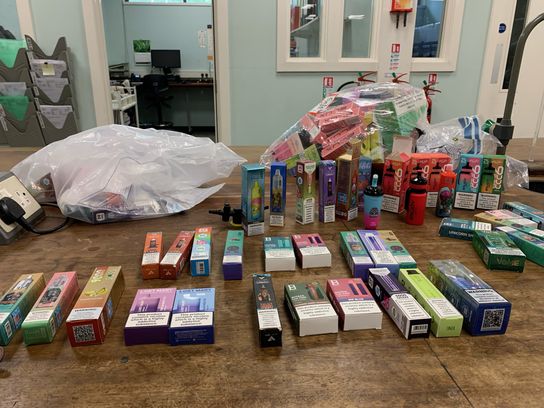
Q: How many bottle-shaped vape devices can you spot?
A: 3